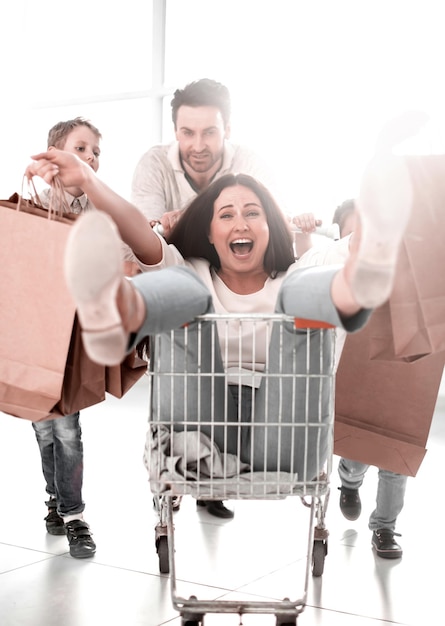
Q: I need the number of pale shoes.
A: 2